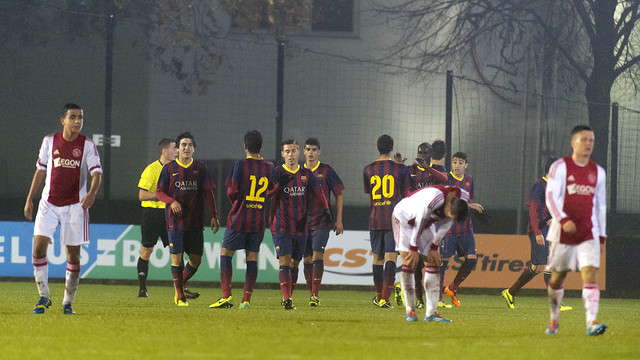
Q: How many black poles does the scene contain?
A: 4